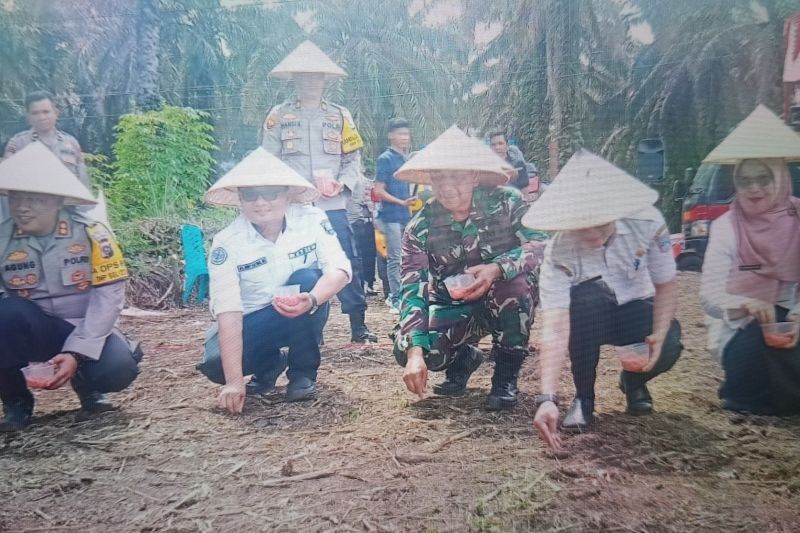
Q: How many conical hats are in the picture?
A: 6